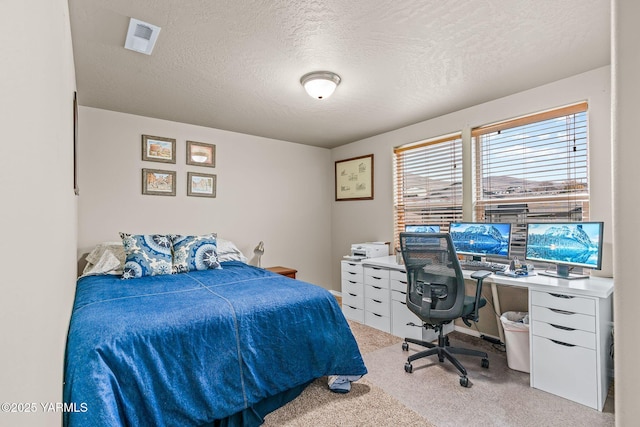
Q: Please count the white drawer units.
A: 4